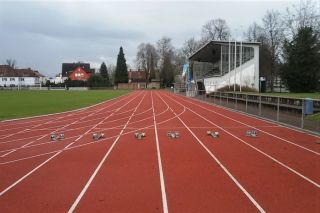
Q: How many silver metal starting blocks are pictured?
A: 6